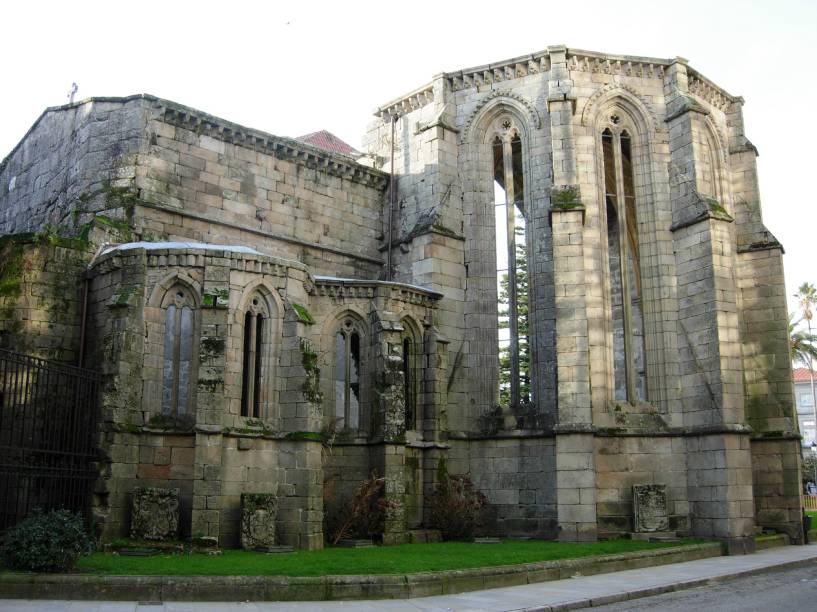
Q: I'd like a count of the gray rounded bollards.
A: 0